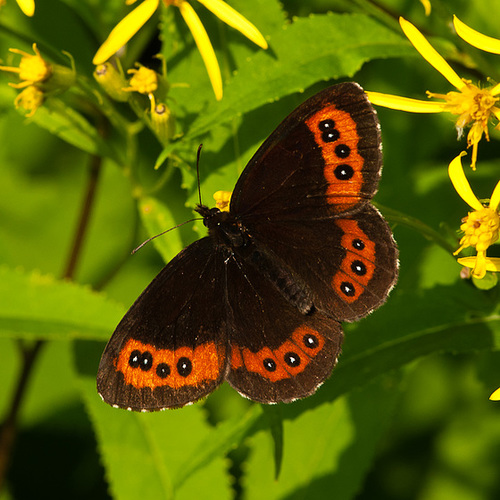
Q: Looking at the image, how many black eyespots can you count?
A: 14